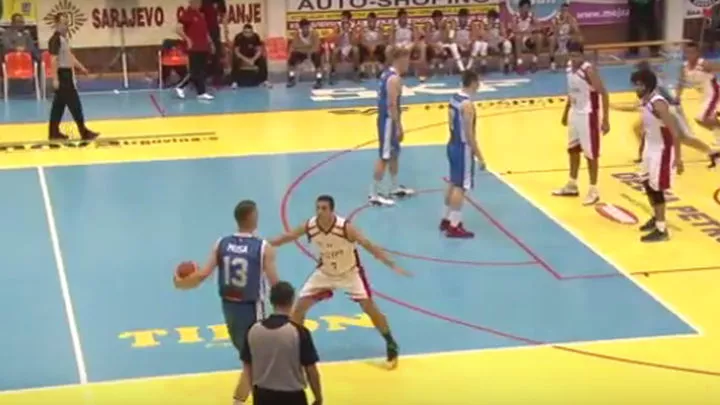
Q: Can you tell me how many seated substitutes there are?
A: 9